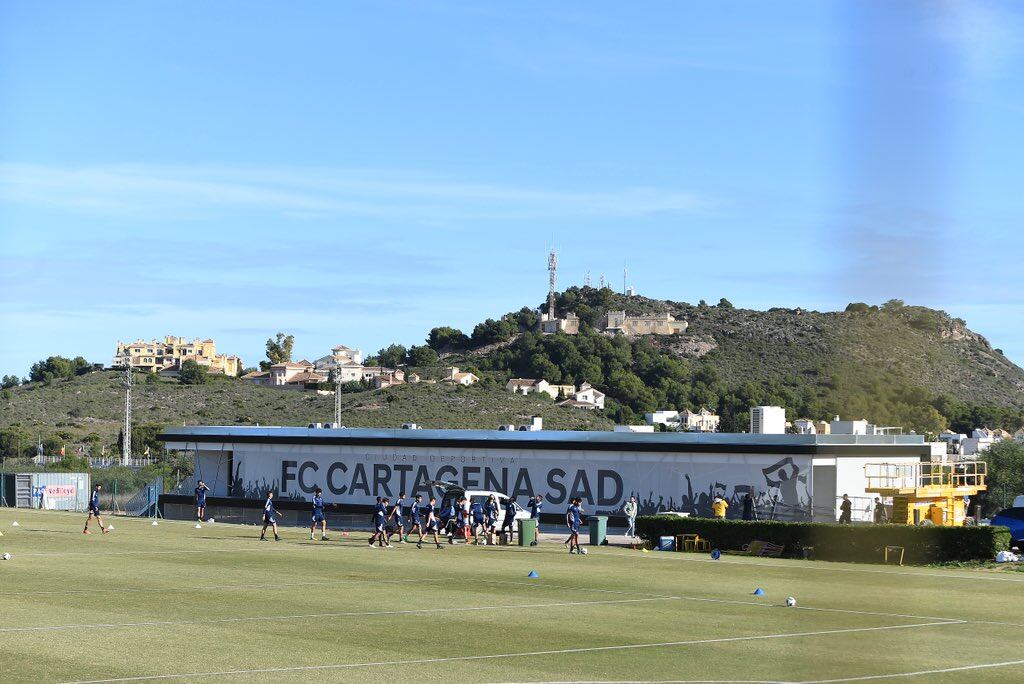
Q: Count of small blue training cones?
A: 2